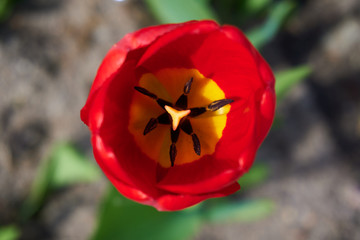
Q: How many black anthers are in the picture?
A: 6